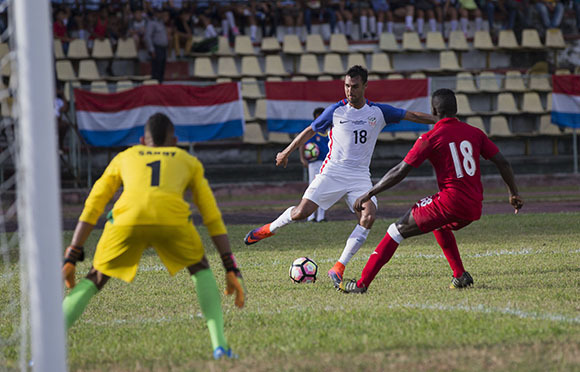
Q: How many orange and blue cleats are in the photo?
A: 2